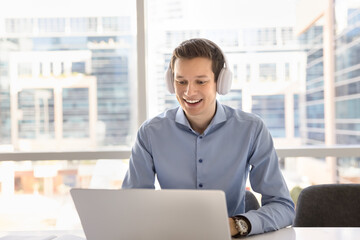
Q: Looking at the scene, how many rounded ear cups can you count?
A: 2